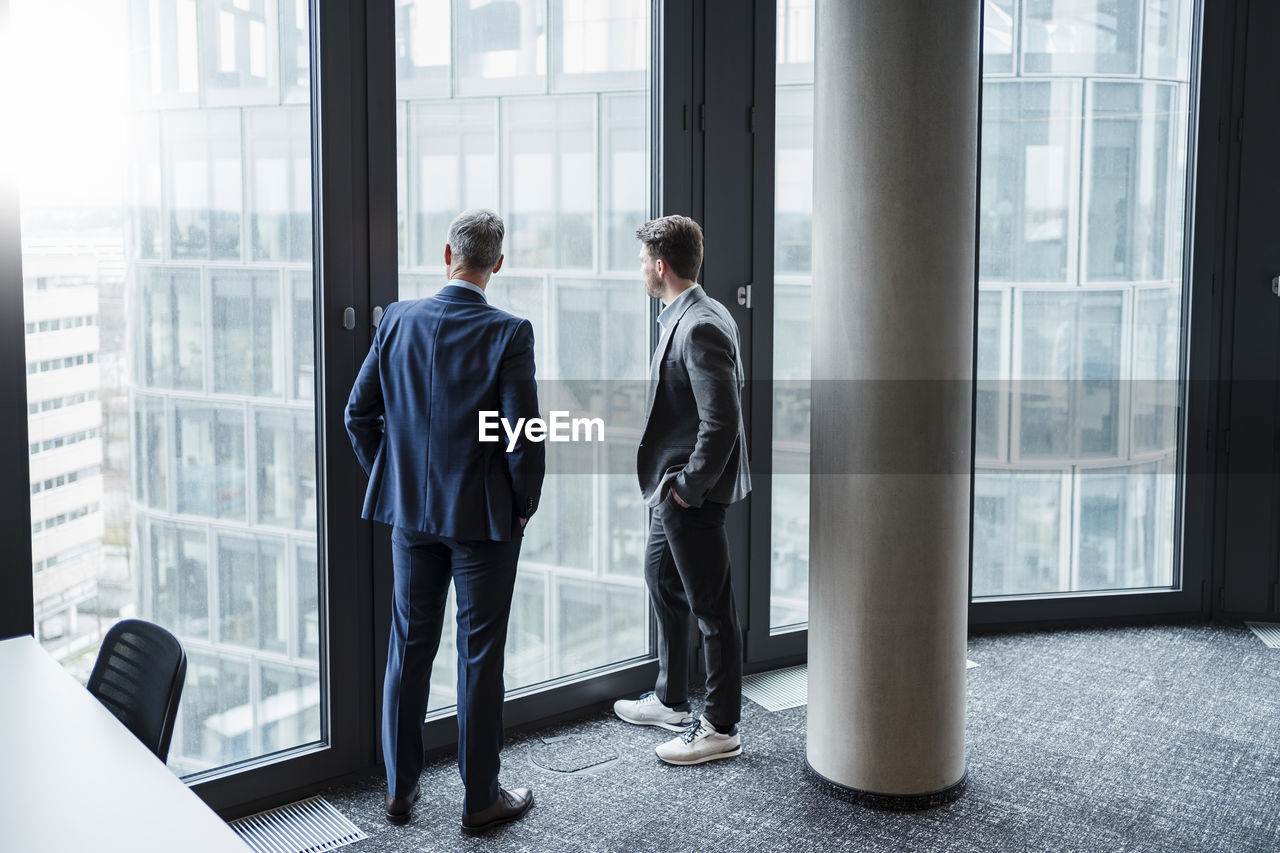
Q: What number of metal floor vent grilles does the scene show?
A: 3